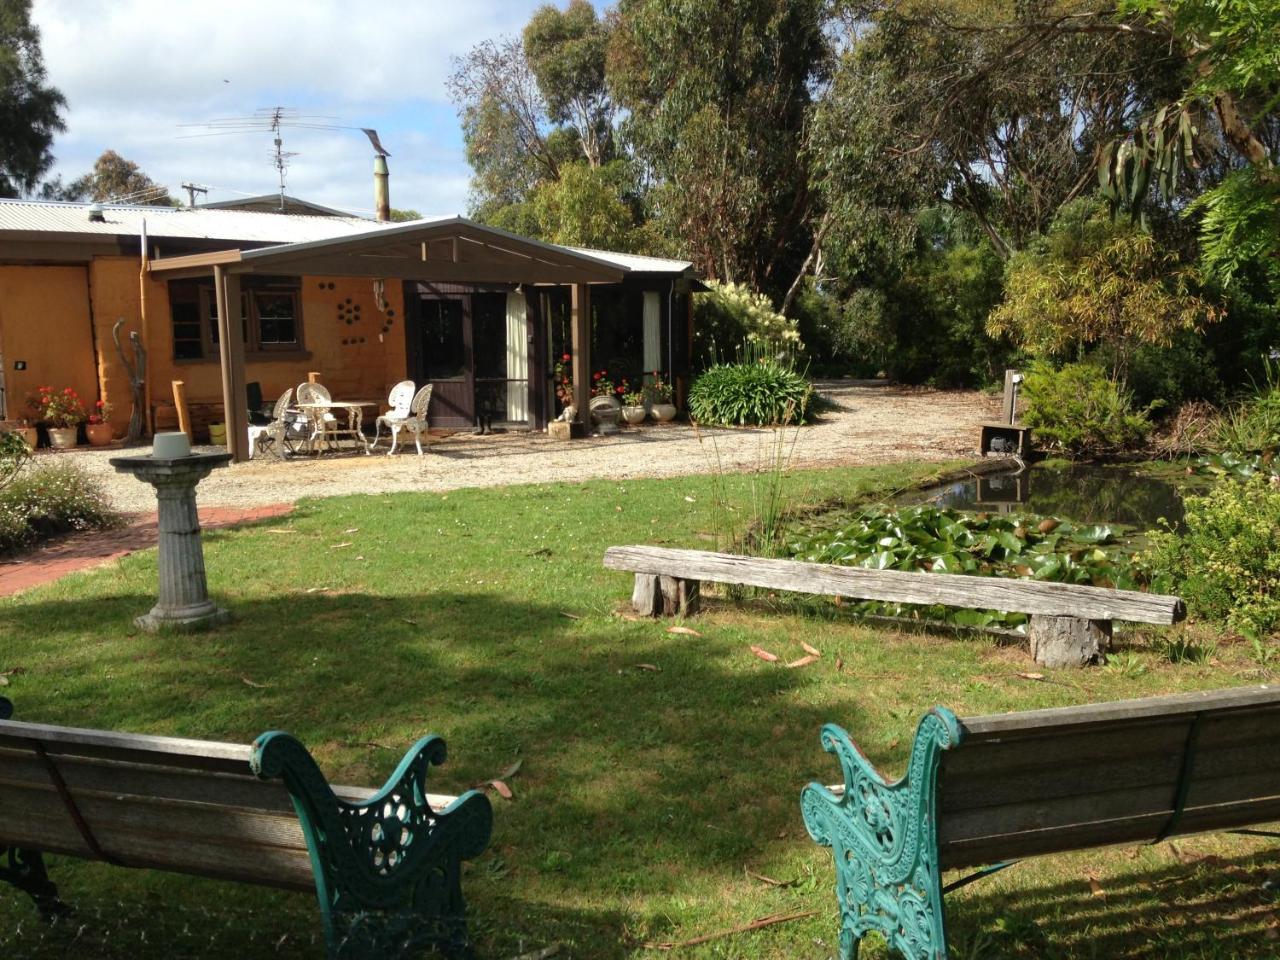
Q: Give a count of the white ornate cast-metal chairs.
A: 4